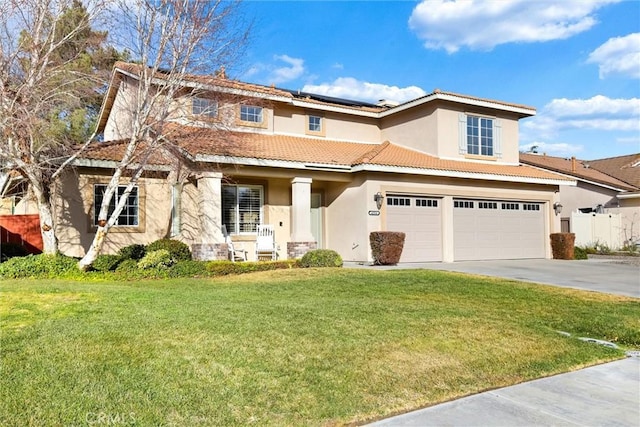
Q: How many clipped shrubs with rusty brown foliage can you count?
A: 2